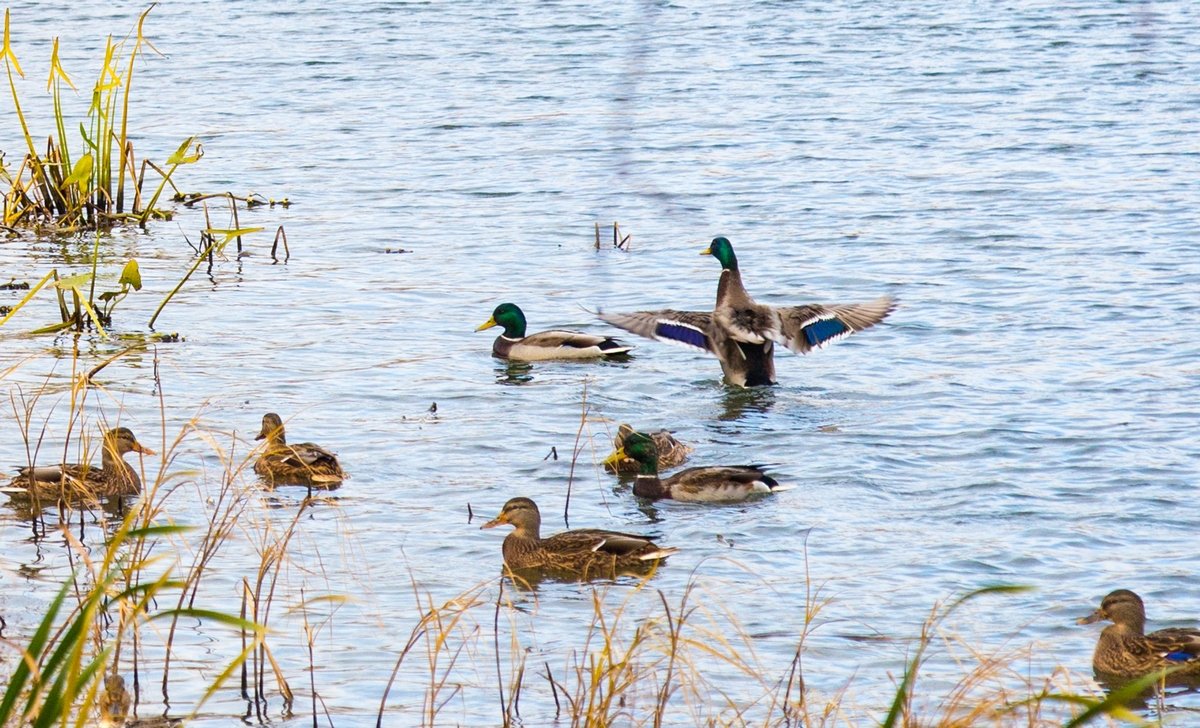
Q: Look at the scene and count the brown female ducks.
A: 5